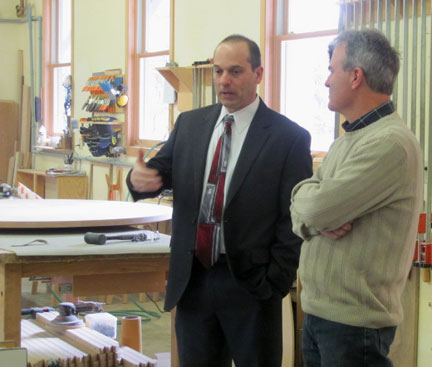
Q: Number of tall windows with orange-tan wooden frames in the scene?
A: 3